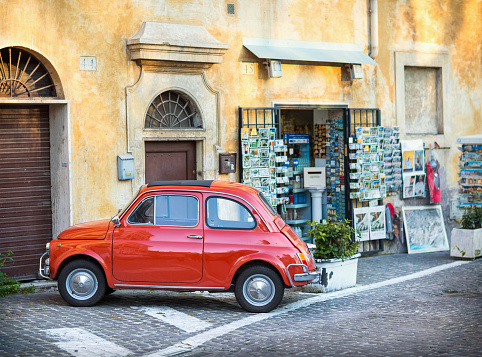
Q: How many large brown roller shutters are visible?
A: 1